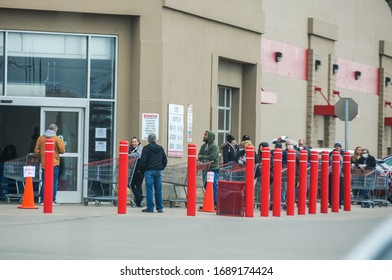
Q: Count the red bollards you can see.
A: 12